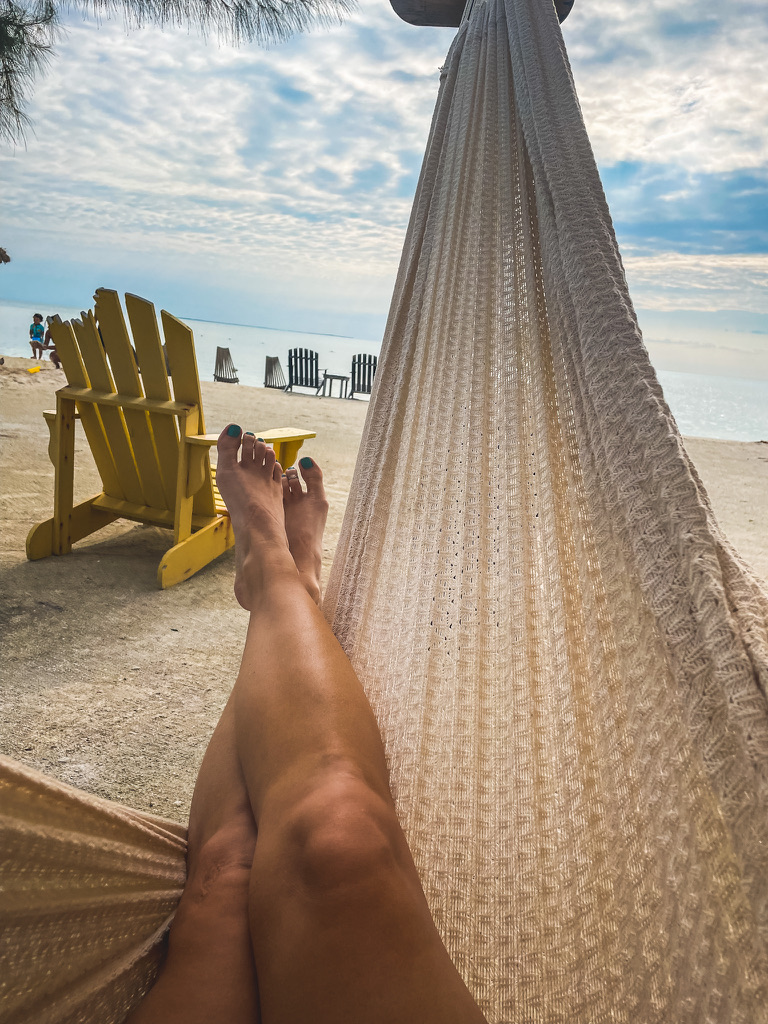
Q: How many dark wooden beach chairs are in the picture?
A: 4